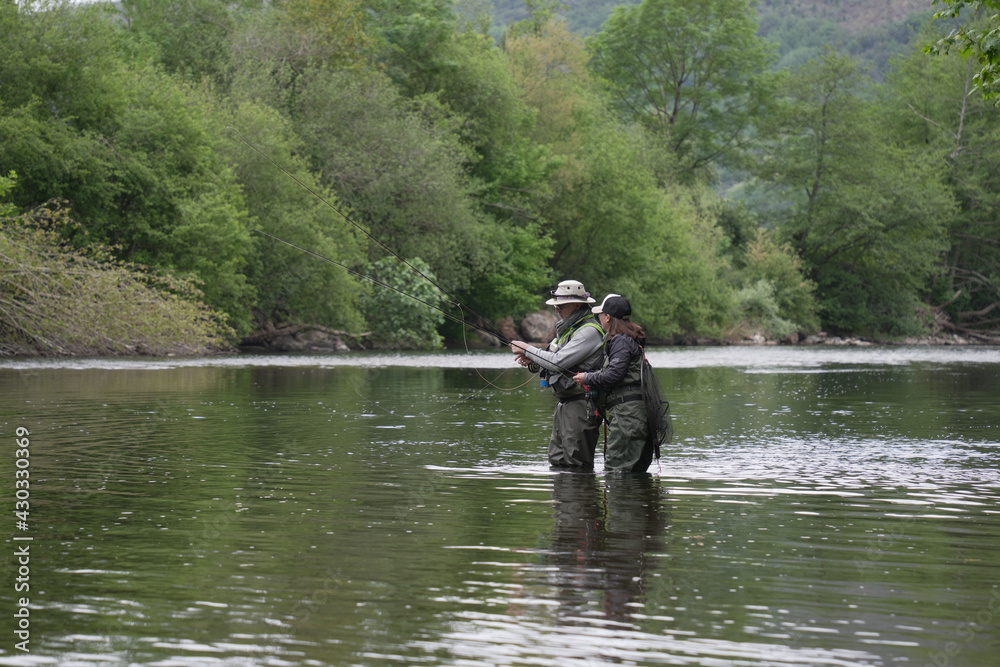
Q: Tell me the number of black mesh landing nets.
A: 1